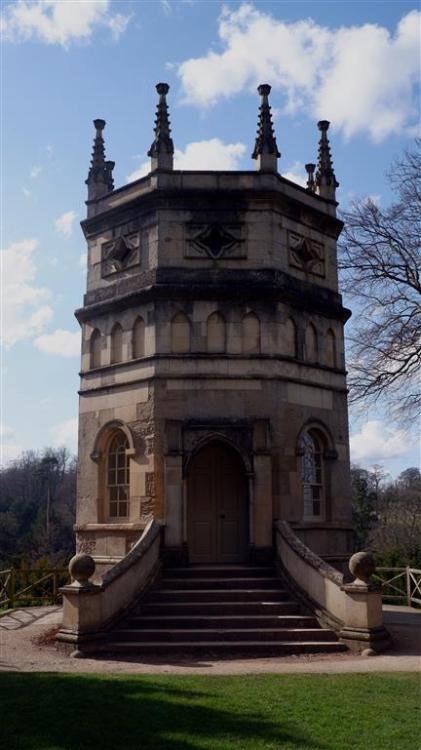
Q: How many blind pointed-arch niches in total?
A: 9